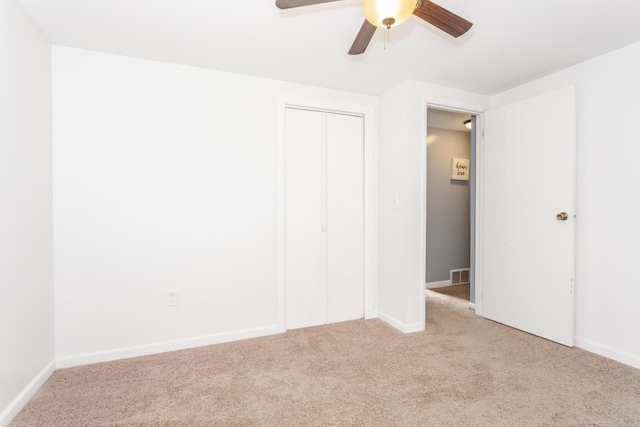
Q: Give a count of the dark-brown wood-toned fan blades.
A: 3